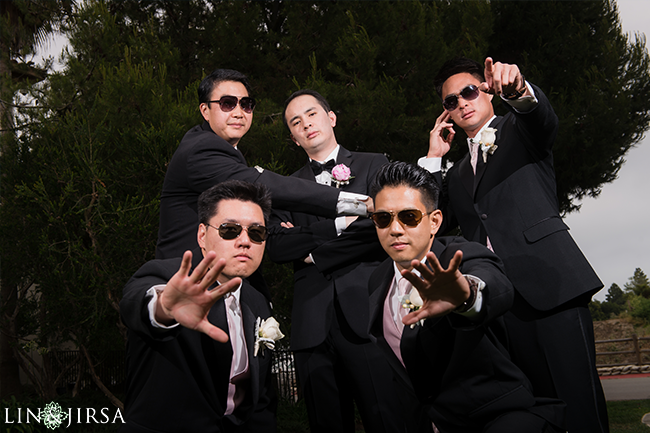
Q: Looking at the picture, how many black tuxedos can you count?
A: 5